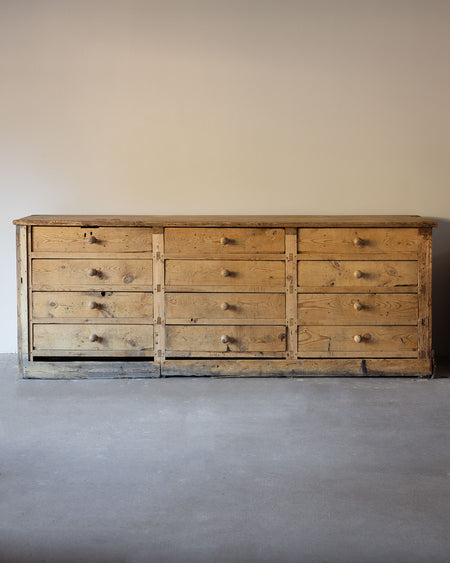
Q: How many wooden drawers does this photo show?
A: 12